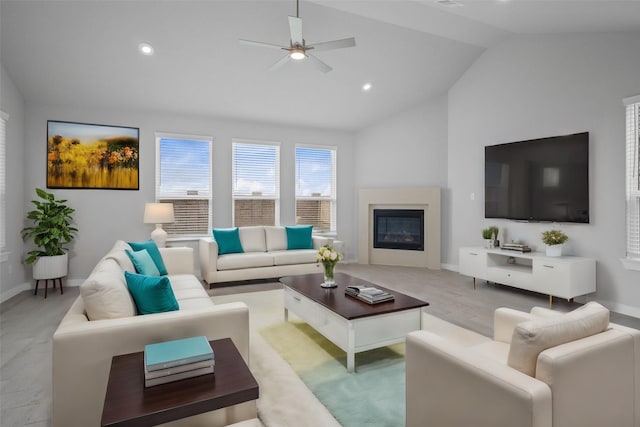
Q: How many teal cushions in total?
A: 5